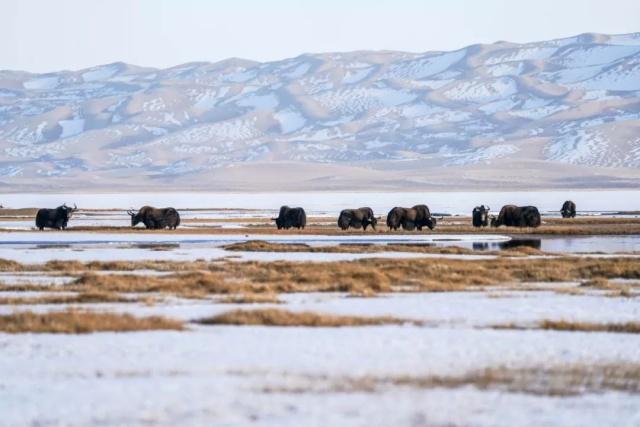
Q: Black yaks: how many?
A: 8